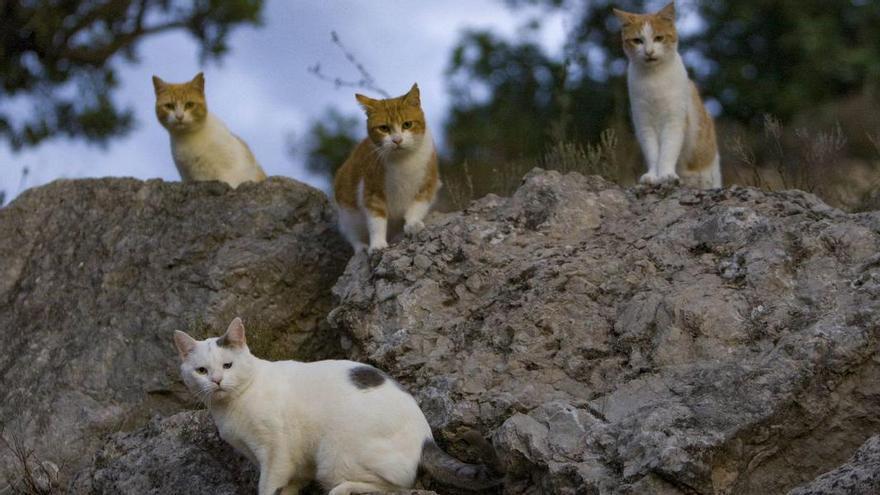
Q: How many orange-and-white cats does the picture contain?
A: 3